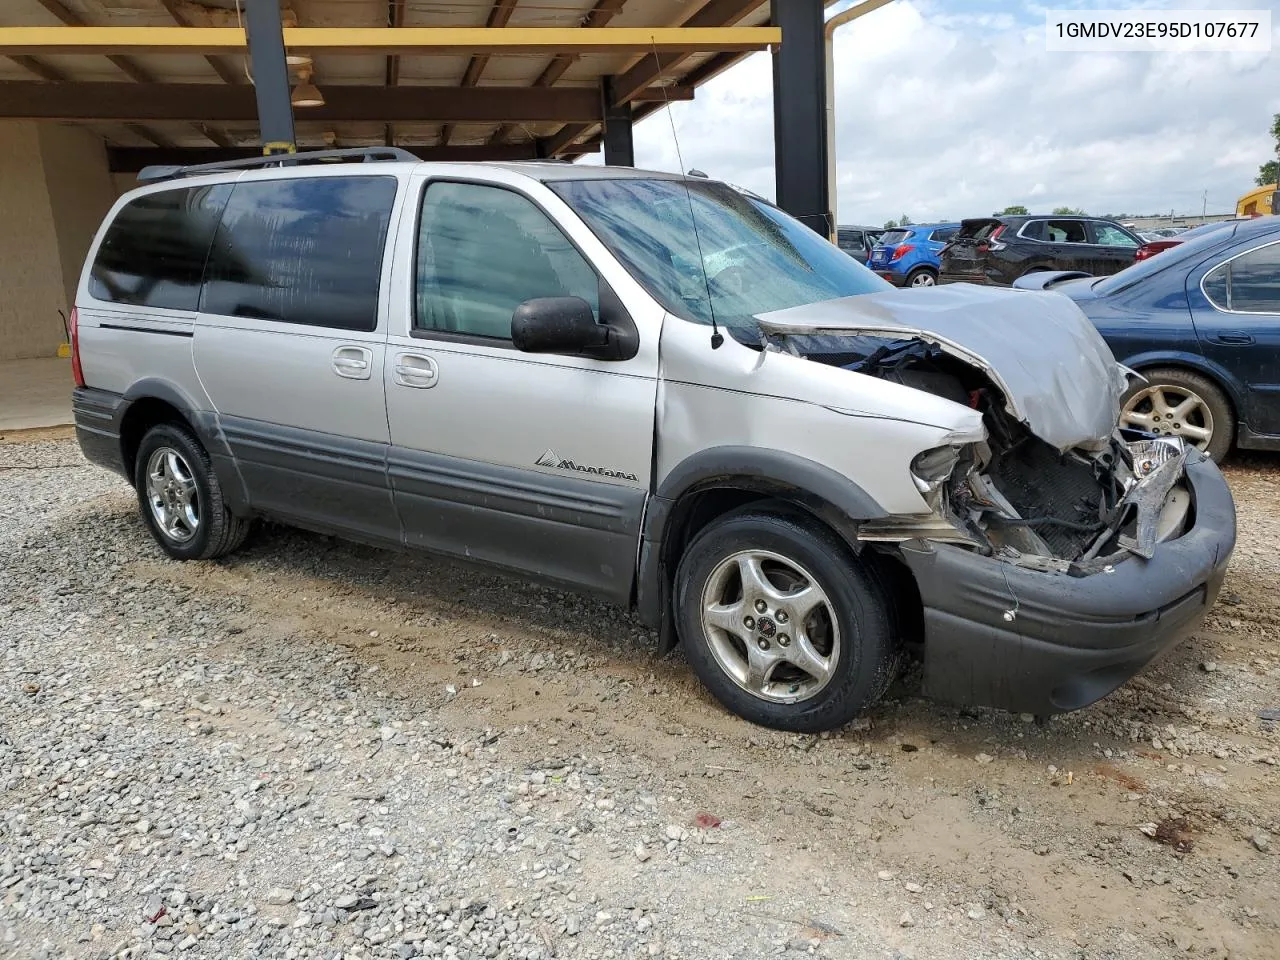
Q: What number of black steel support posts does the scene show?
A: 3